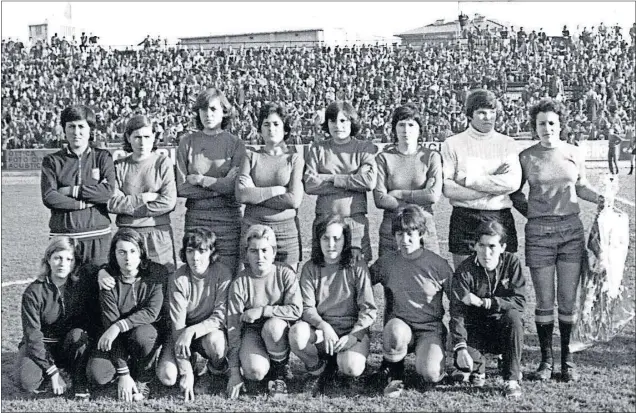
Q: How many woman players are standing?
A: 8